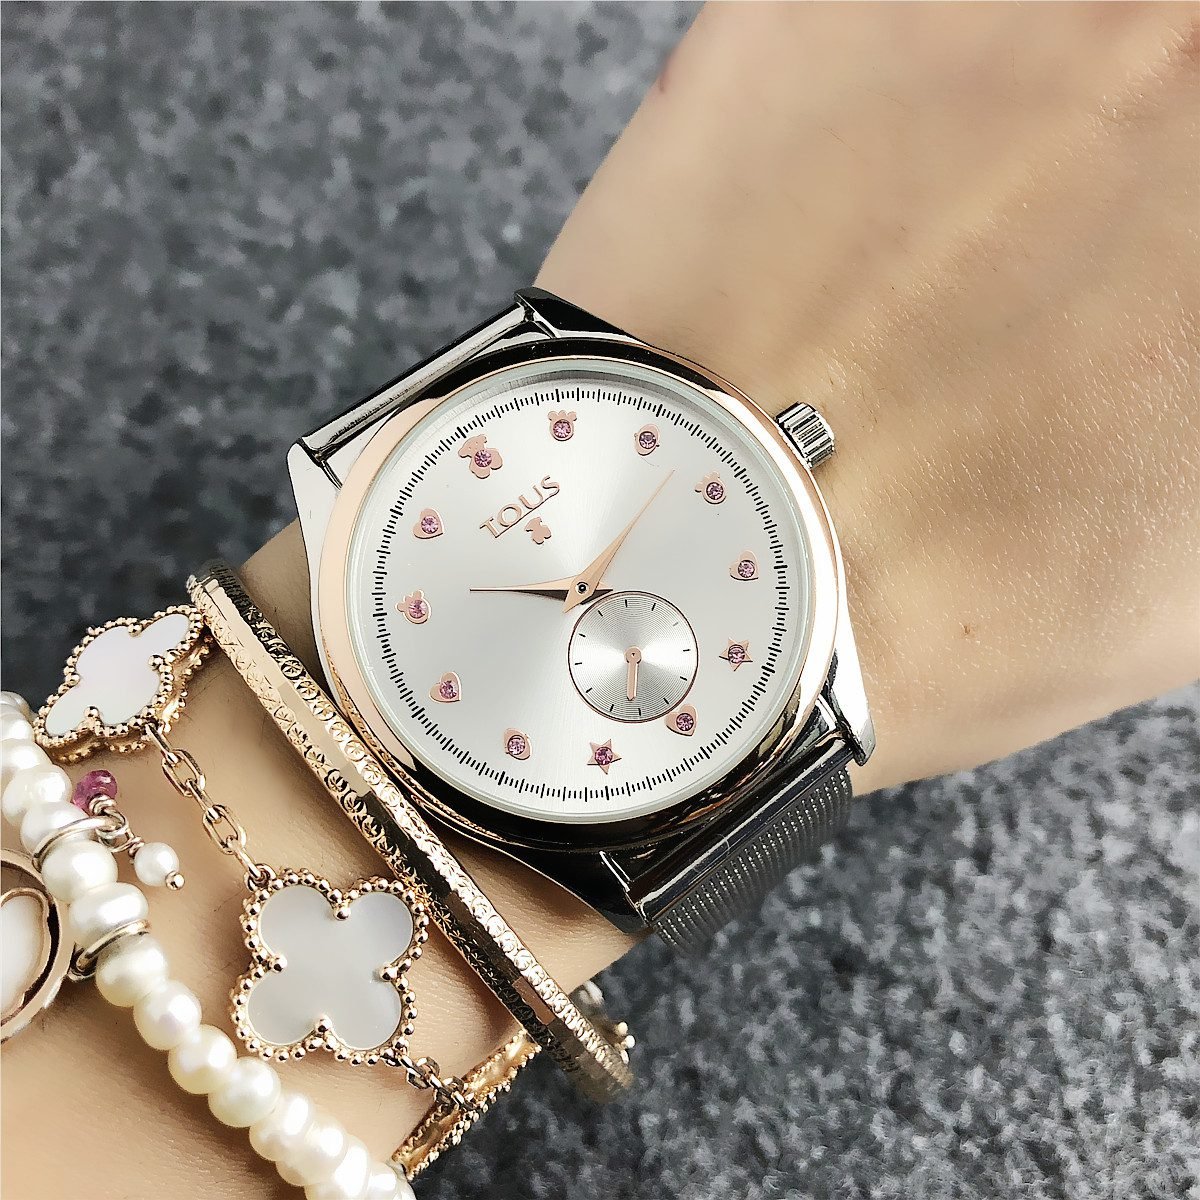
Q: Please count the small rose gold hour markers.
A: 12